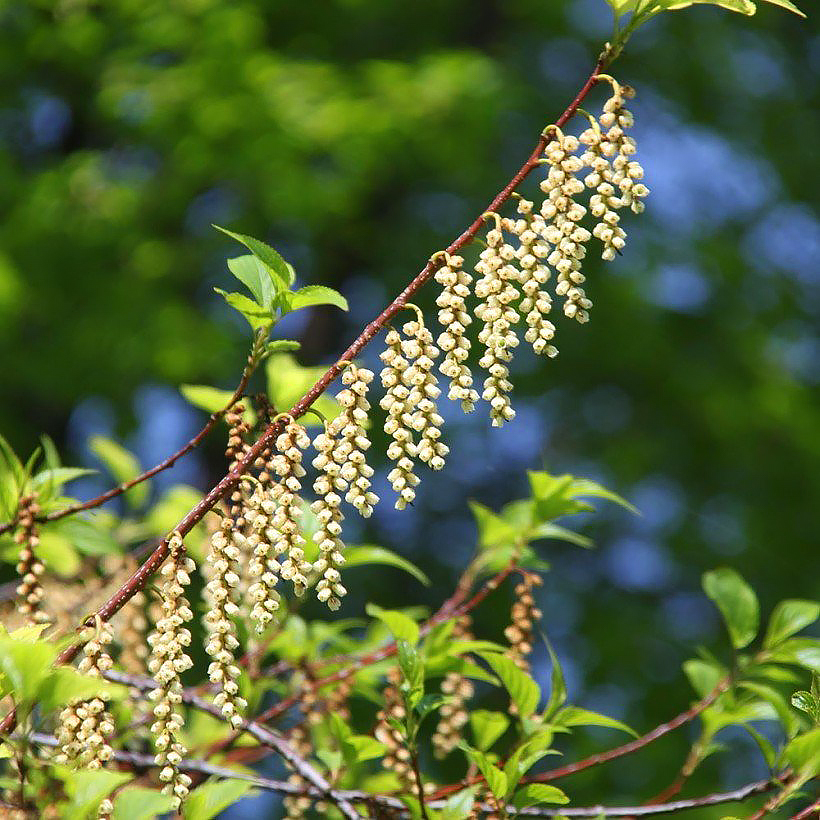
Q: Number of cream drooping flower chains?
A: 15